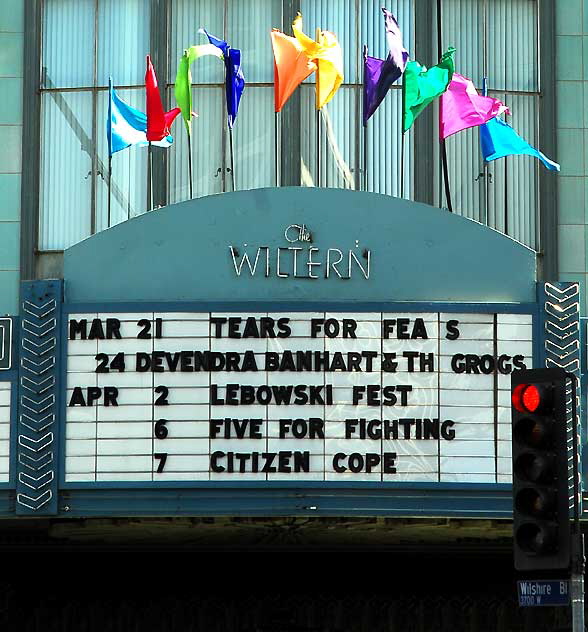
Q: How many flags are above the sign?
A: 10